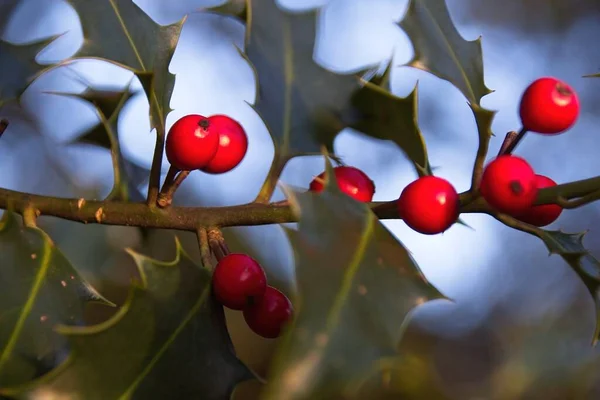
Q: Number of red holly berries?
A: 9